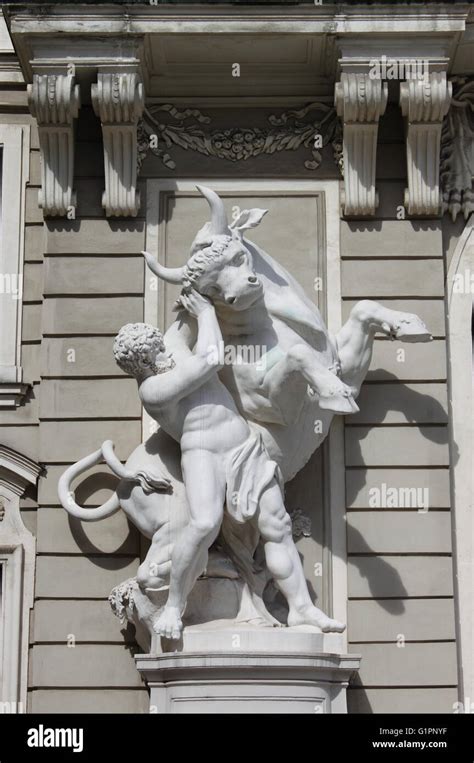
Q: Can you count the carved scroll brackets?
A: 4